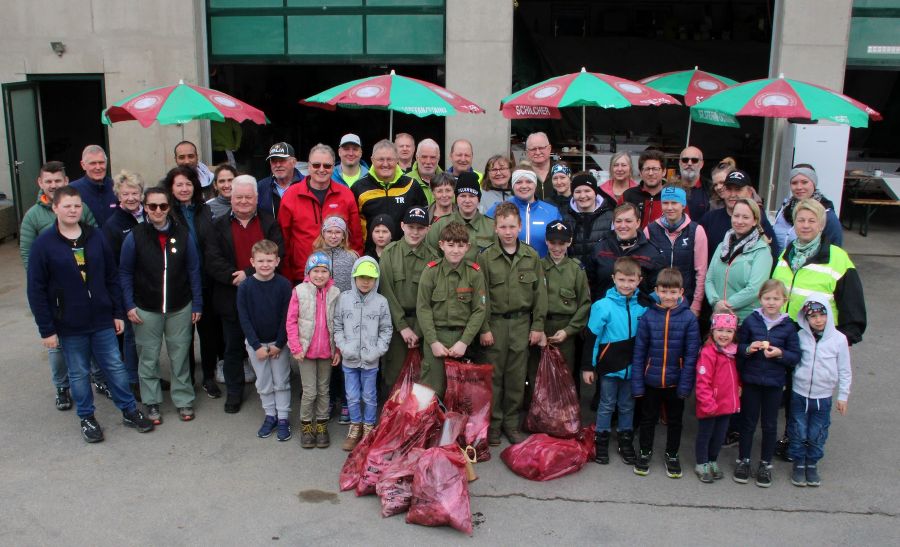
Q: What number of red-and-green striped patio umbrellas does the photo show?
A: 5